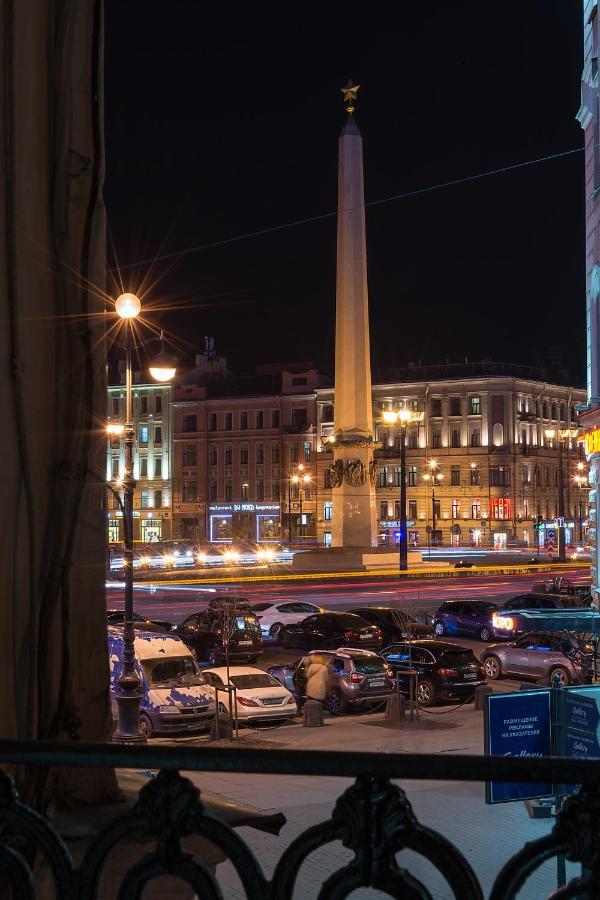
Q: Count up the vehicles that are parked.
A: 12